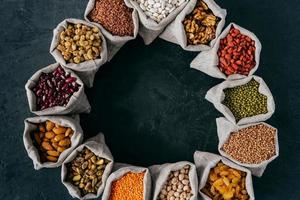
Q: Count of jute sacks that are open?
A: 13